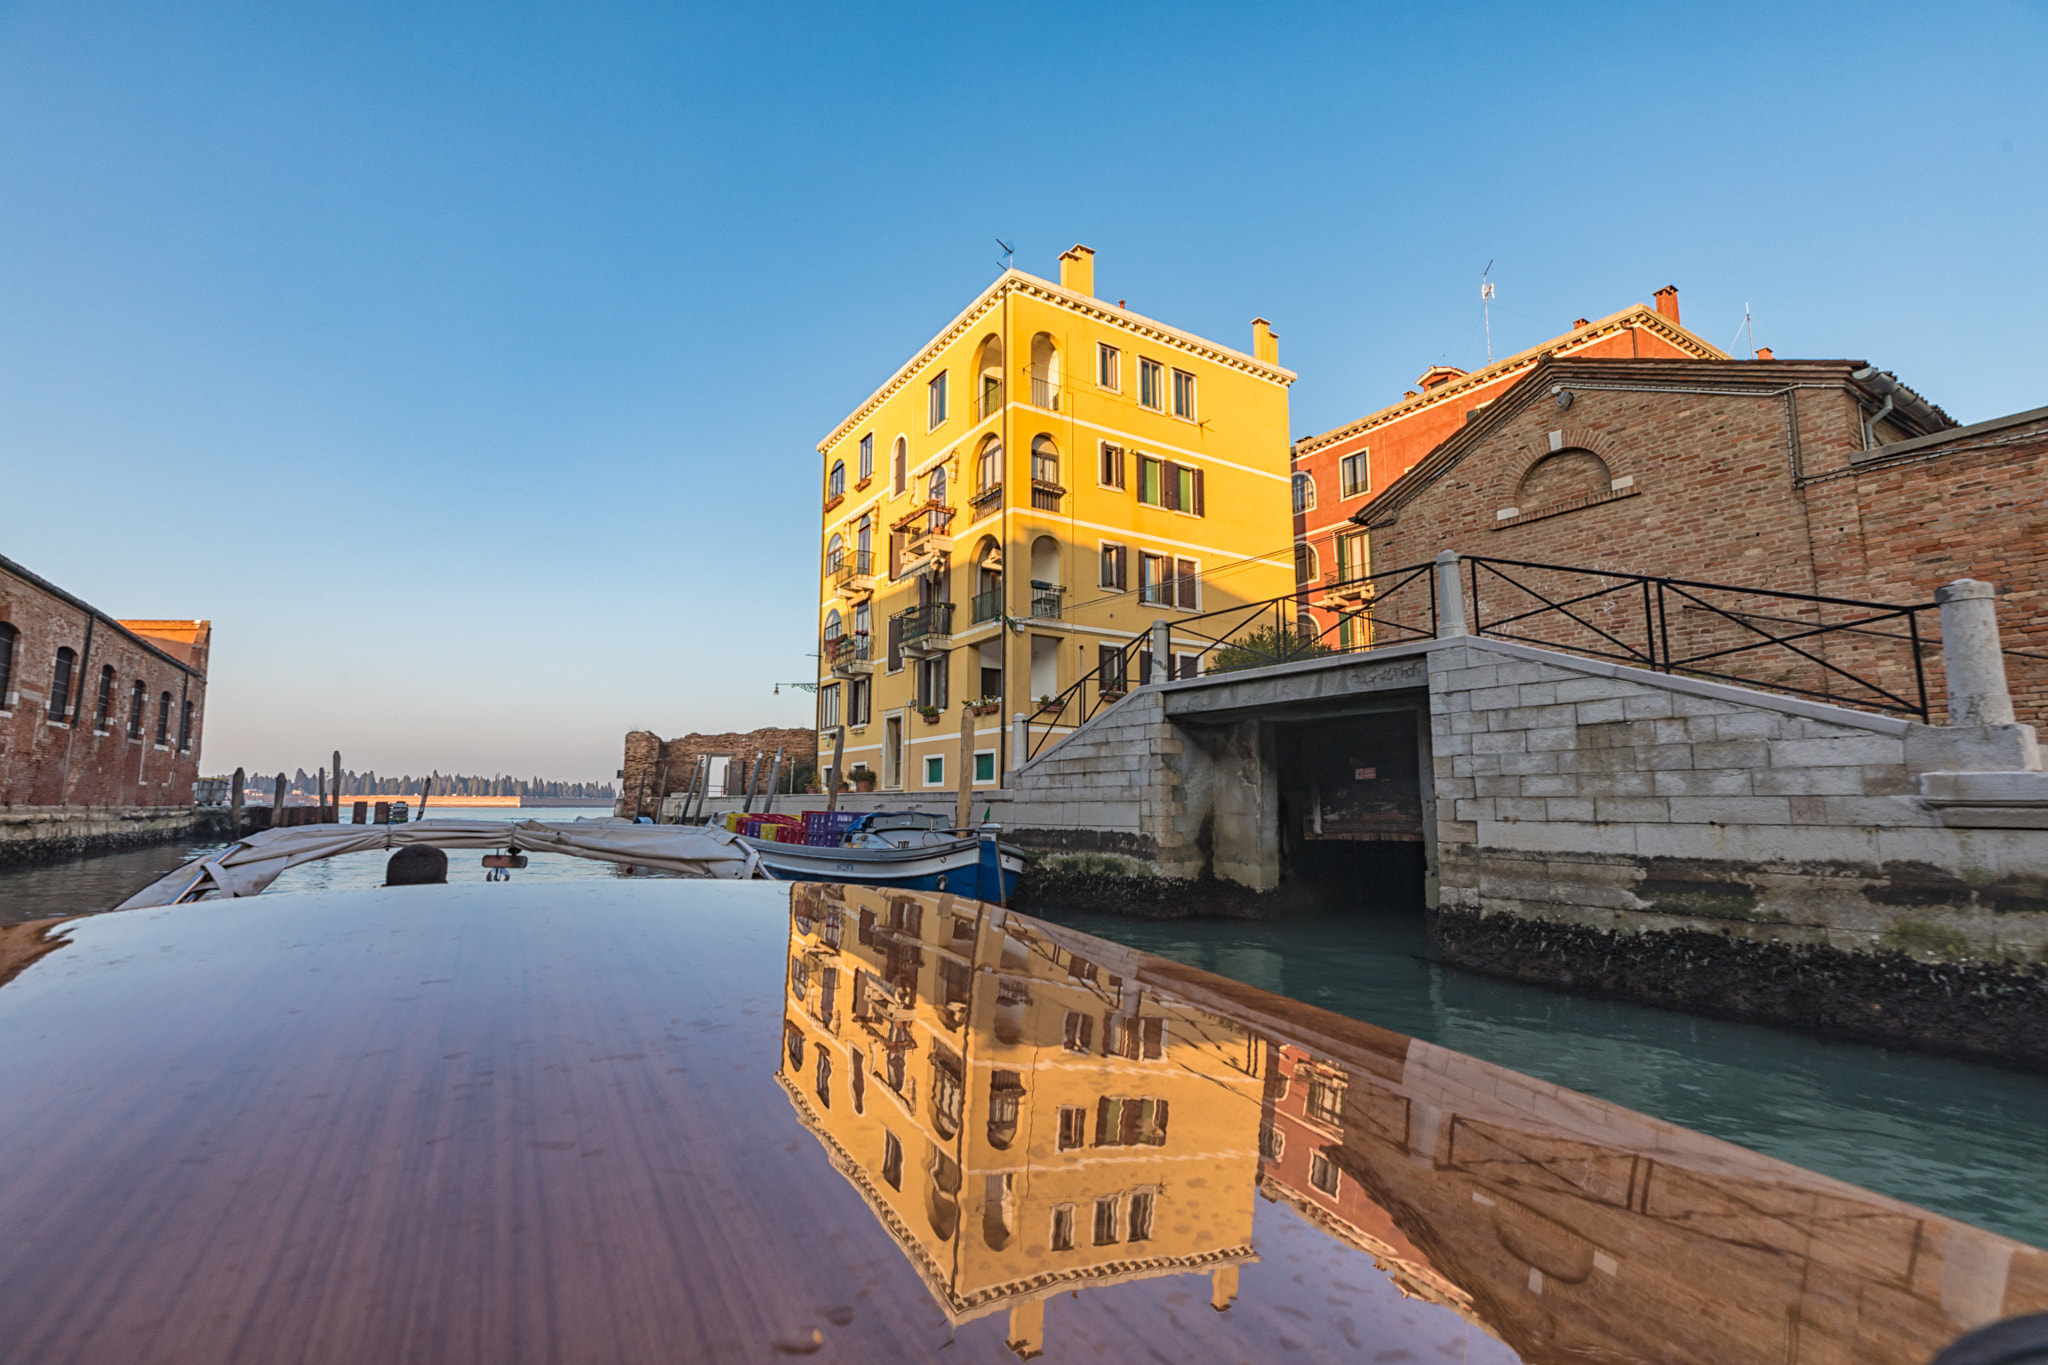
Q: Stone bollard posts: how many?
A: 4